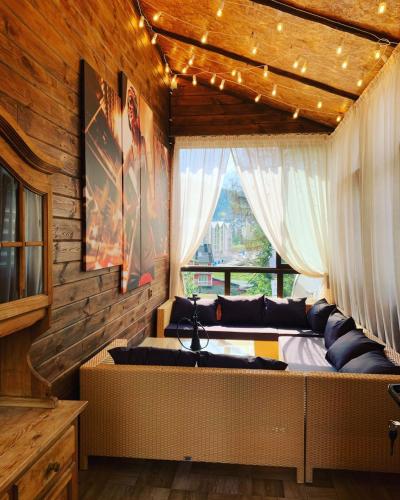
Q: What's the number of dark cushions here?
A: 9